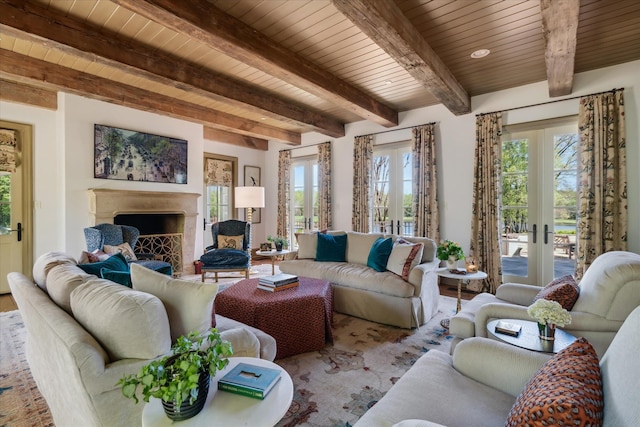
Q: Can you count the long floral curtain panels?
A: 6